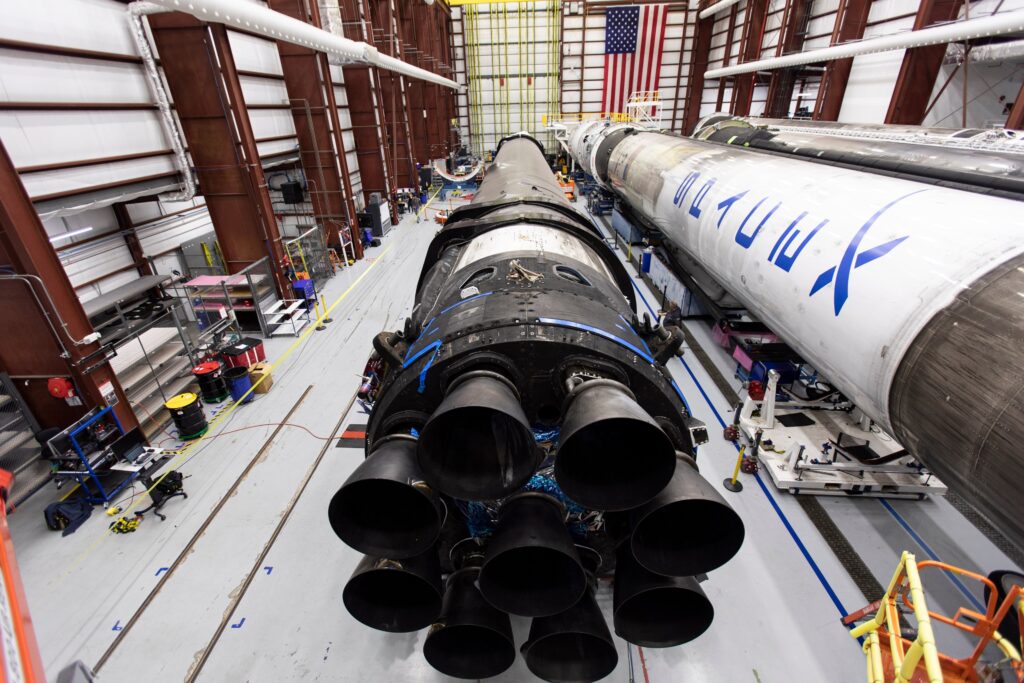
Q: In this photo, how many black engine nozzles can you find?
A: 9